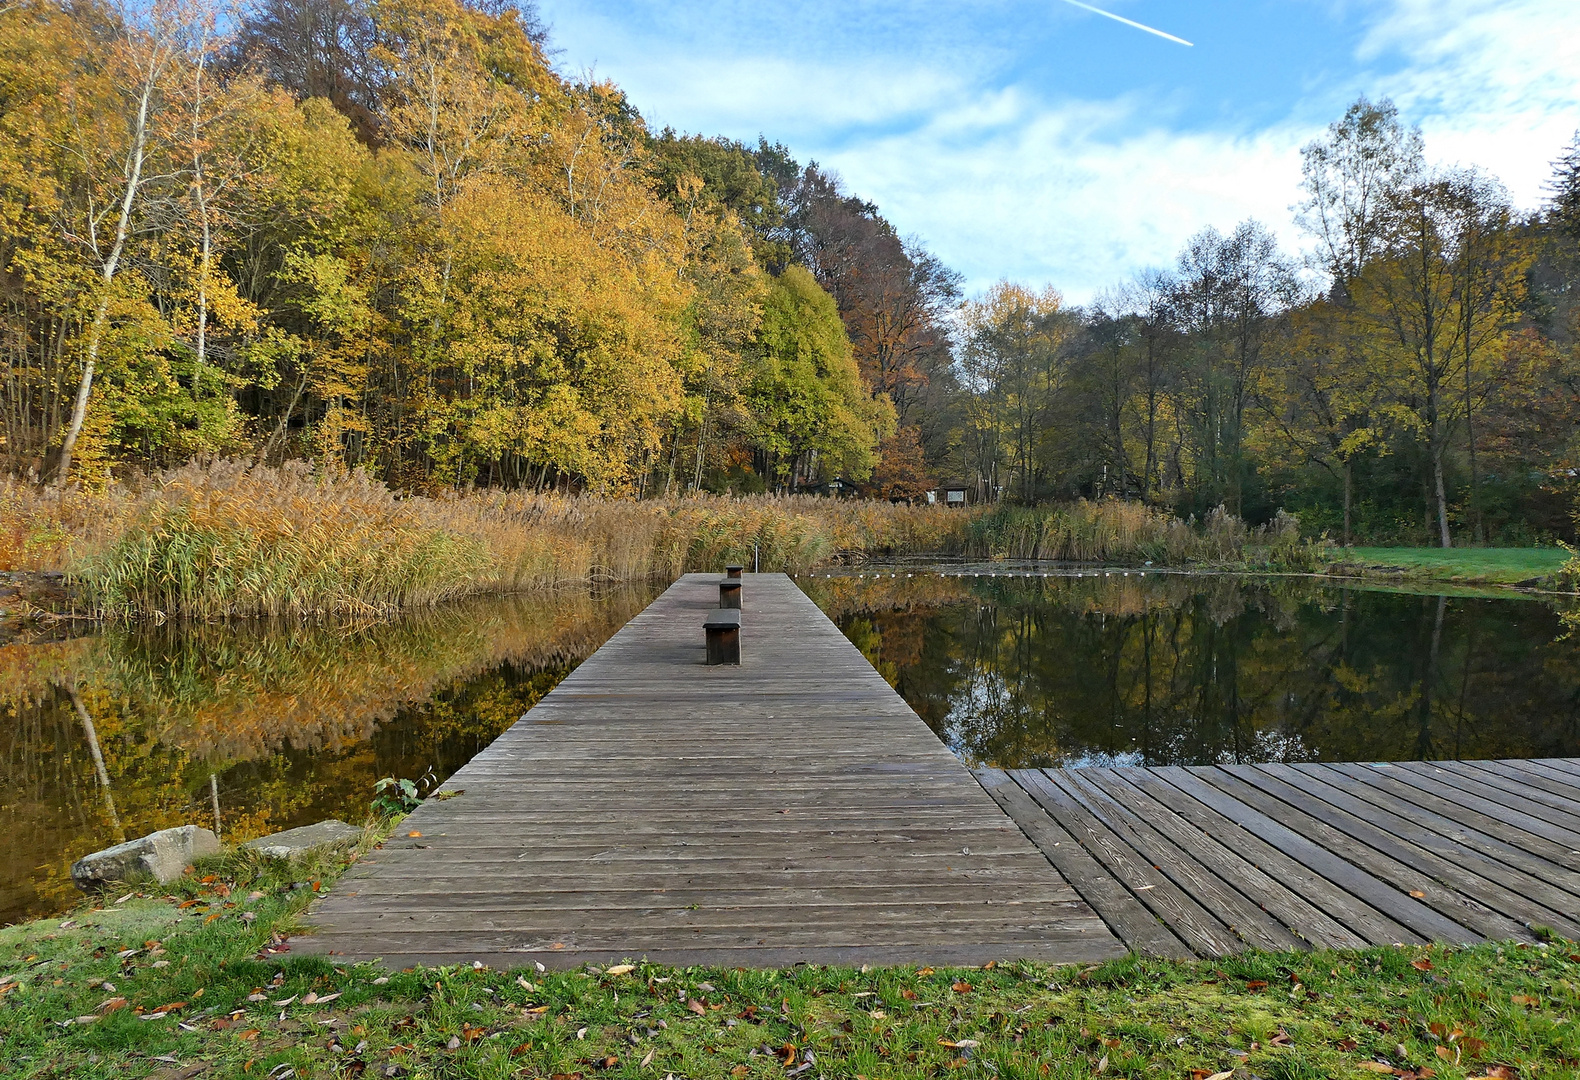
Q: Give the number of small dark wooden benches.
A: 3